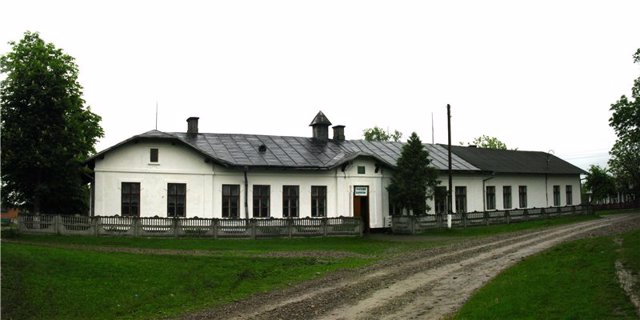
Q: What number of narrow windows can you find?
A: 13